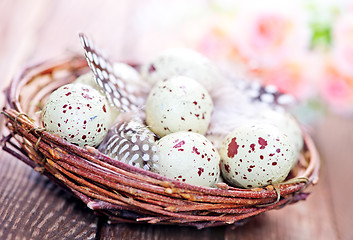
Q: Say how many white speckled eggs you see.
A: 7